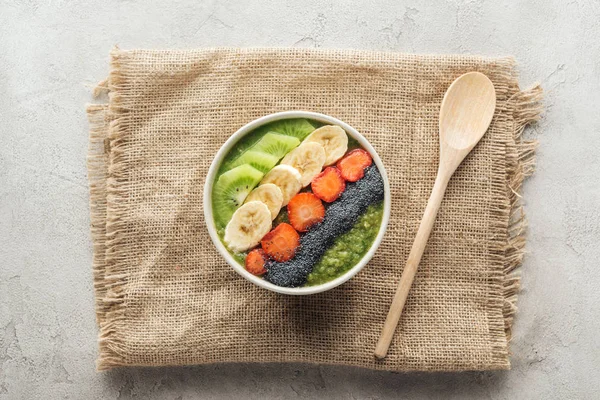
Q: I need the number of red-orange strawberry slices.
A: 5